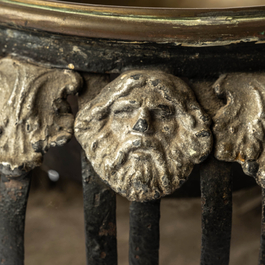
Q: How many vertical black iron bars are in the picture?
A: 5